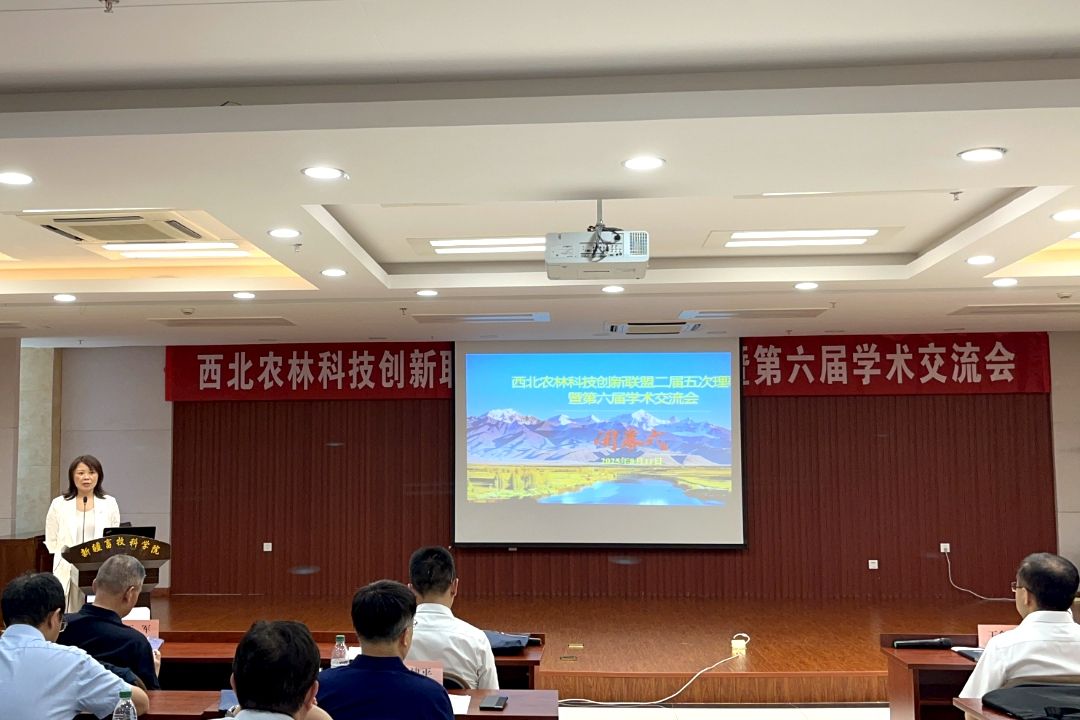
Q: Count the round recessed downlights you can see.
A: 14